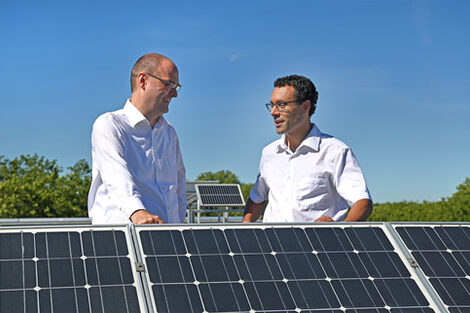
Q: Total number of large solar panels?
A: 3